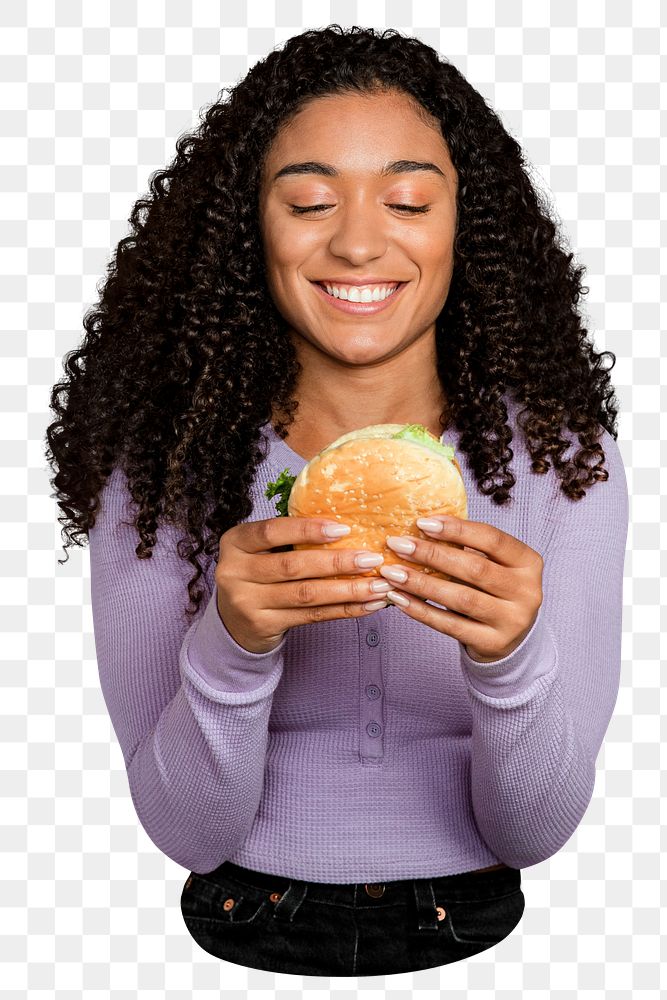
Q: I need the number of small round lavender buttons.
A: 3